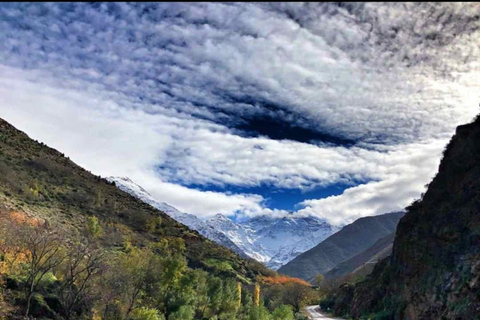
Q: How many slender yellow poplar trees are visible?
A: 2